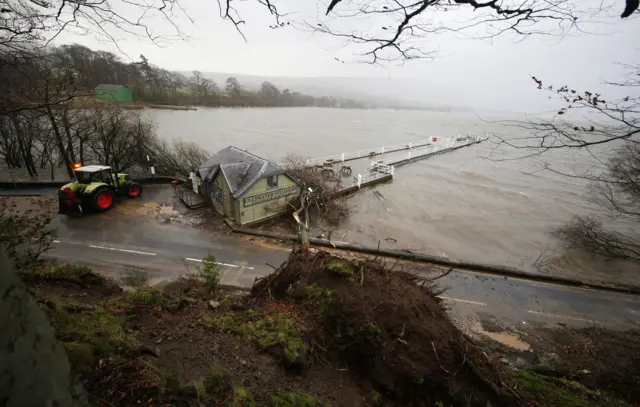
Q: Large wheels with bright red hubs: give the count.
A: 2